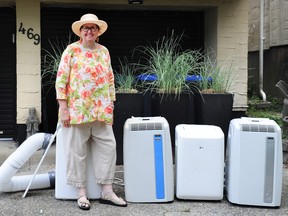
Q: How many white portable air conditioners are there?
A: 4